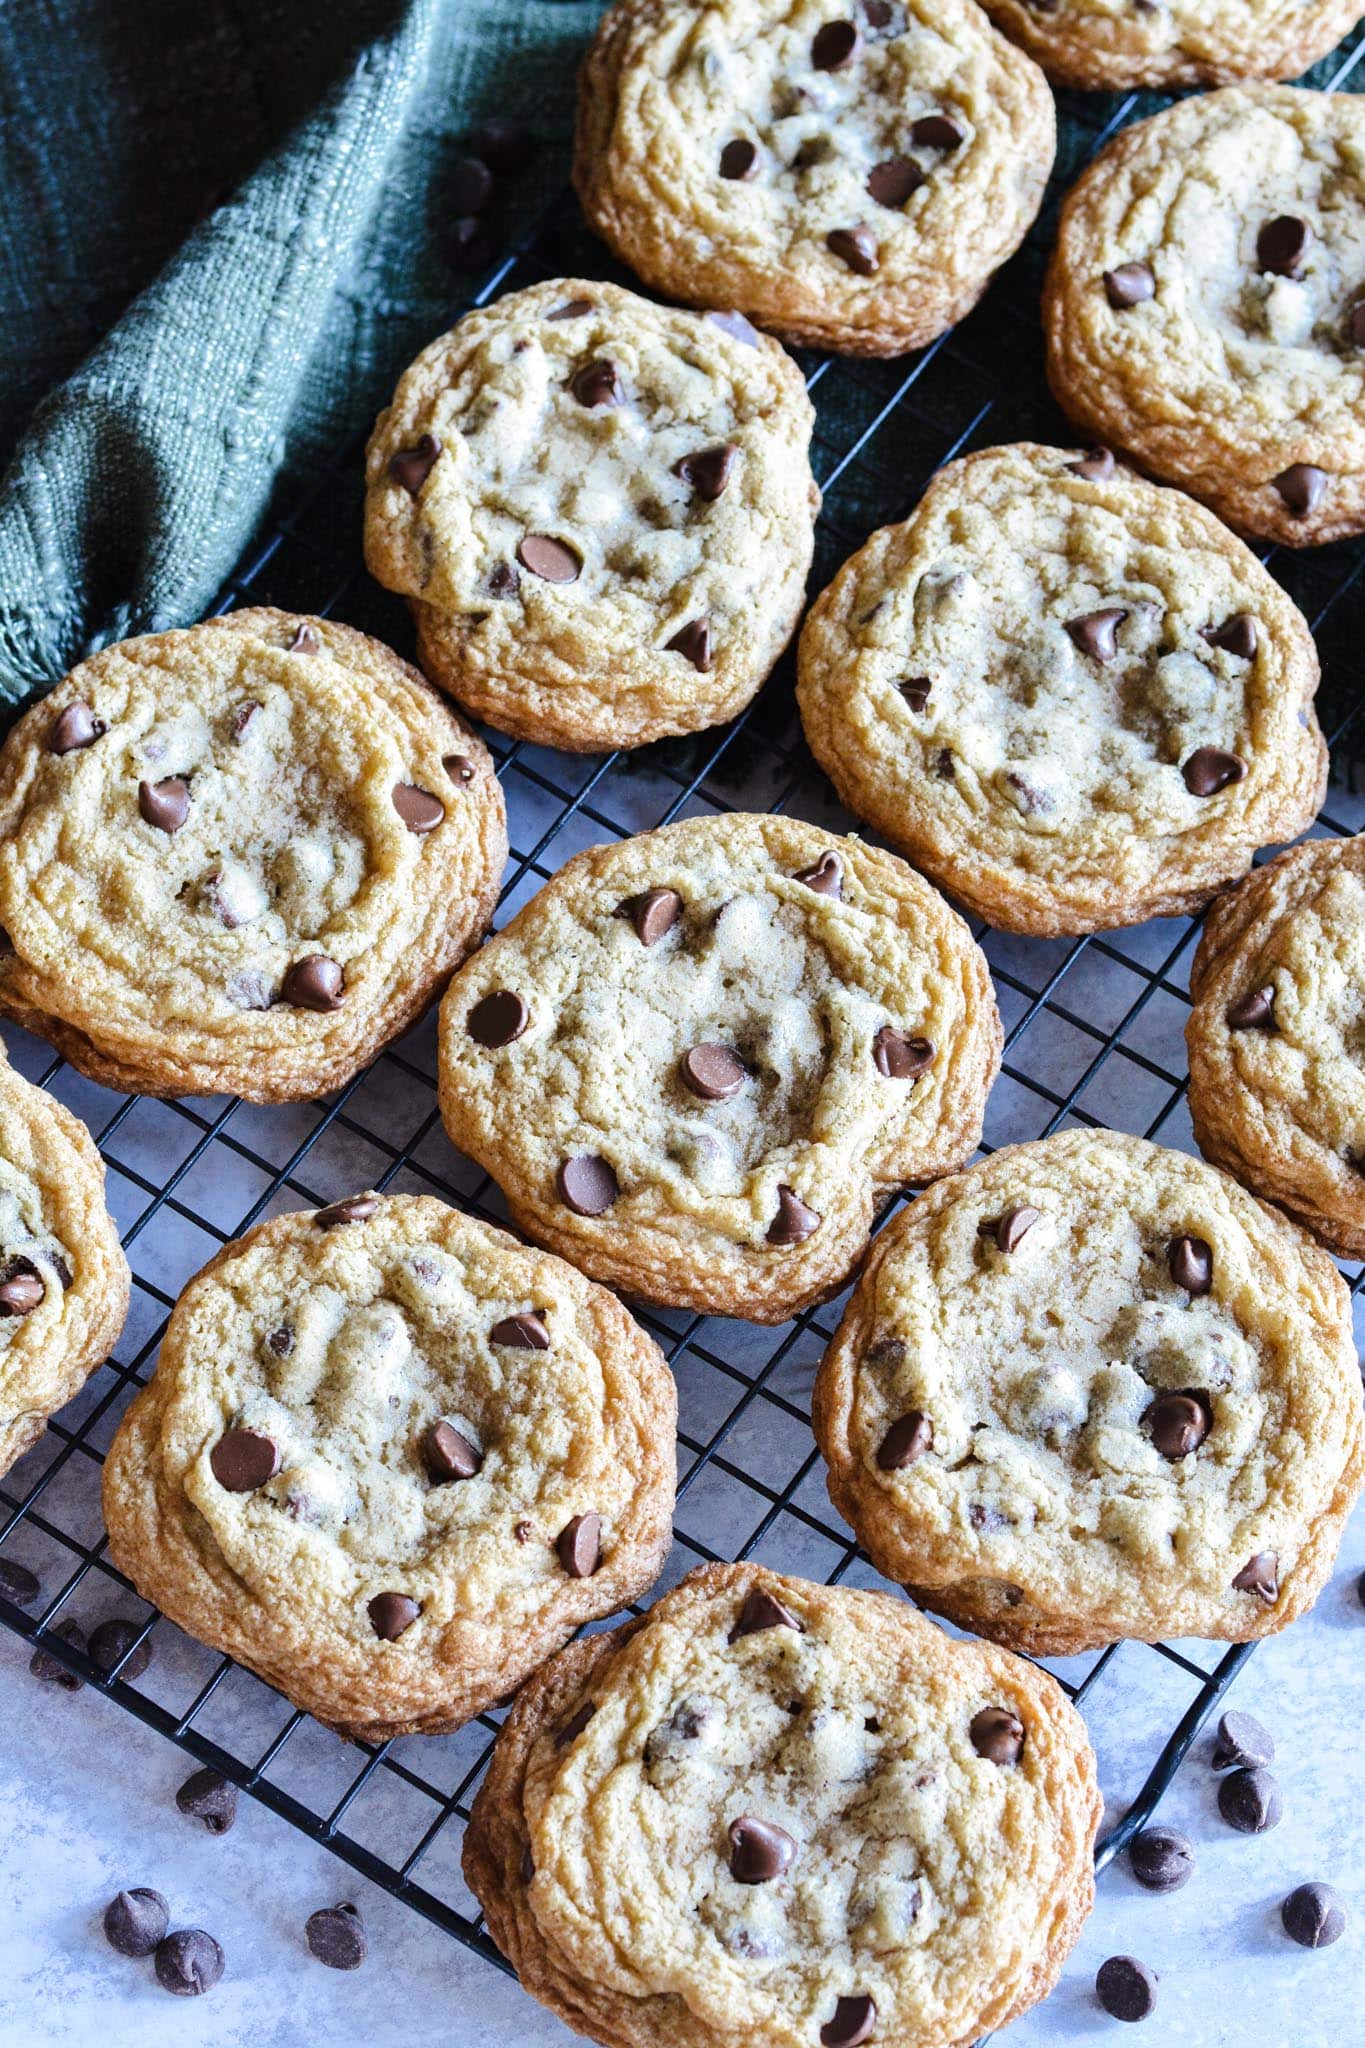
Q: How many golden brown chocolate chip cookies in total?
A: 12